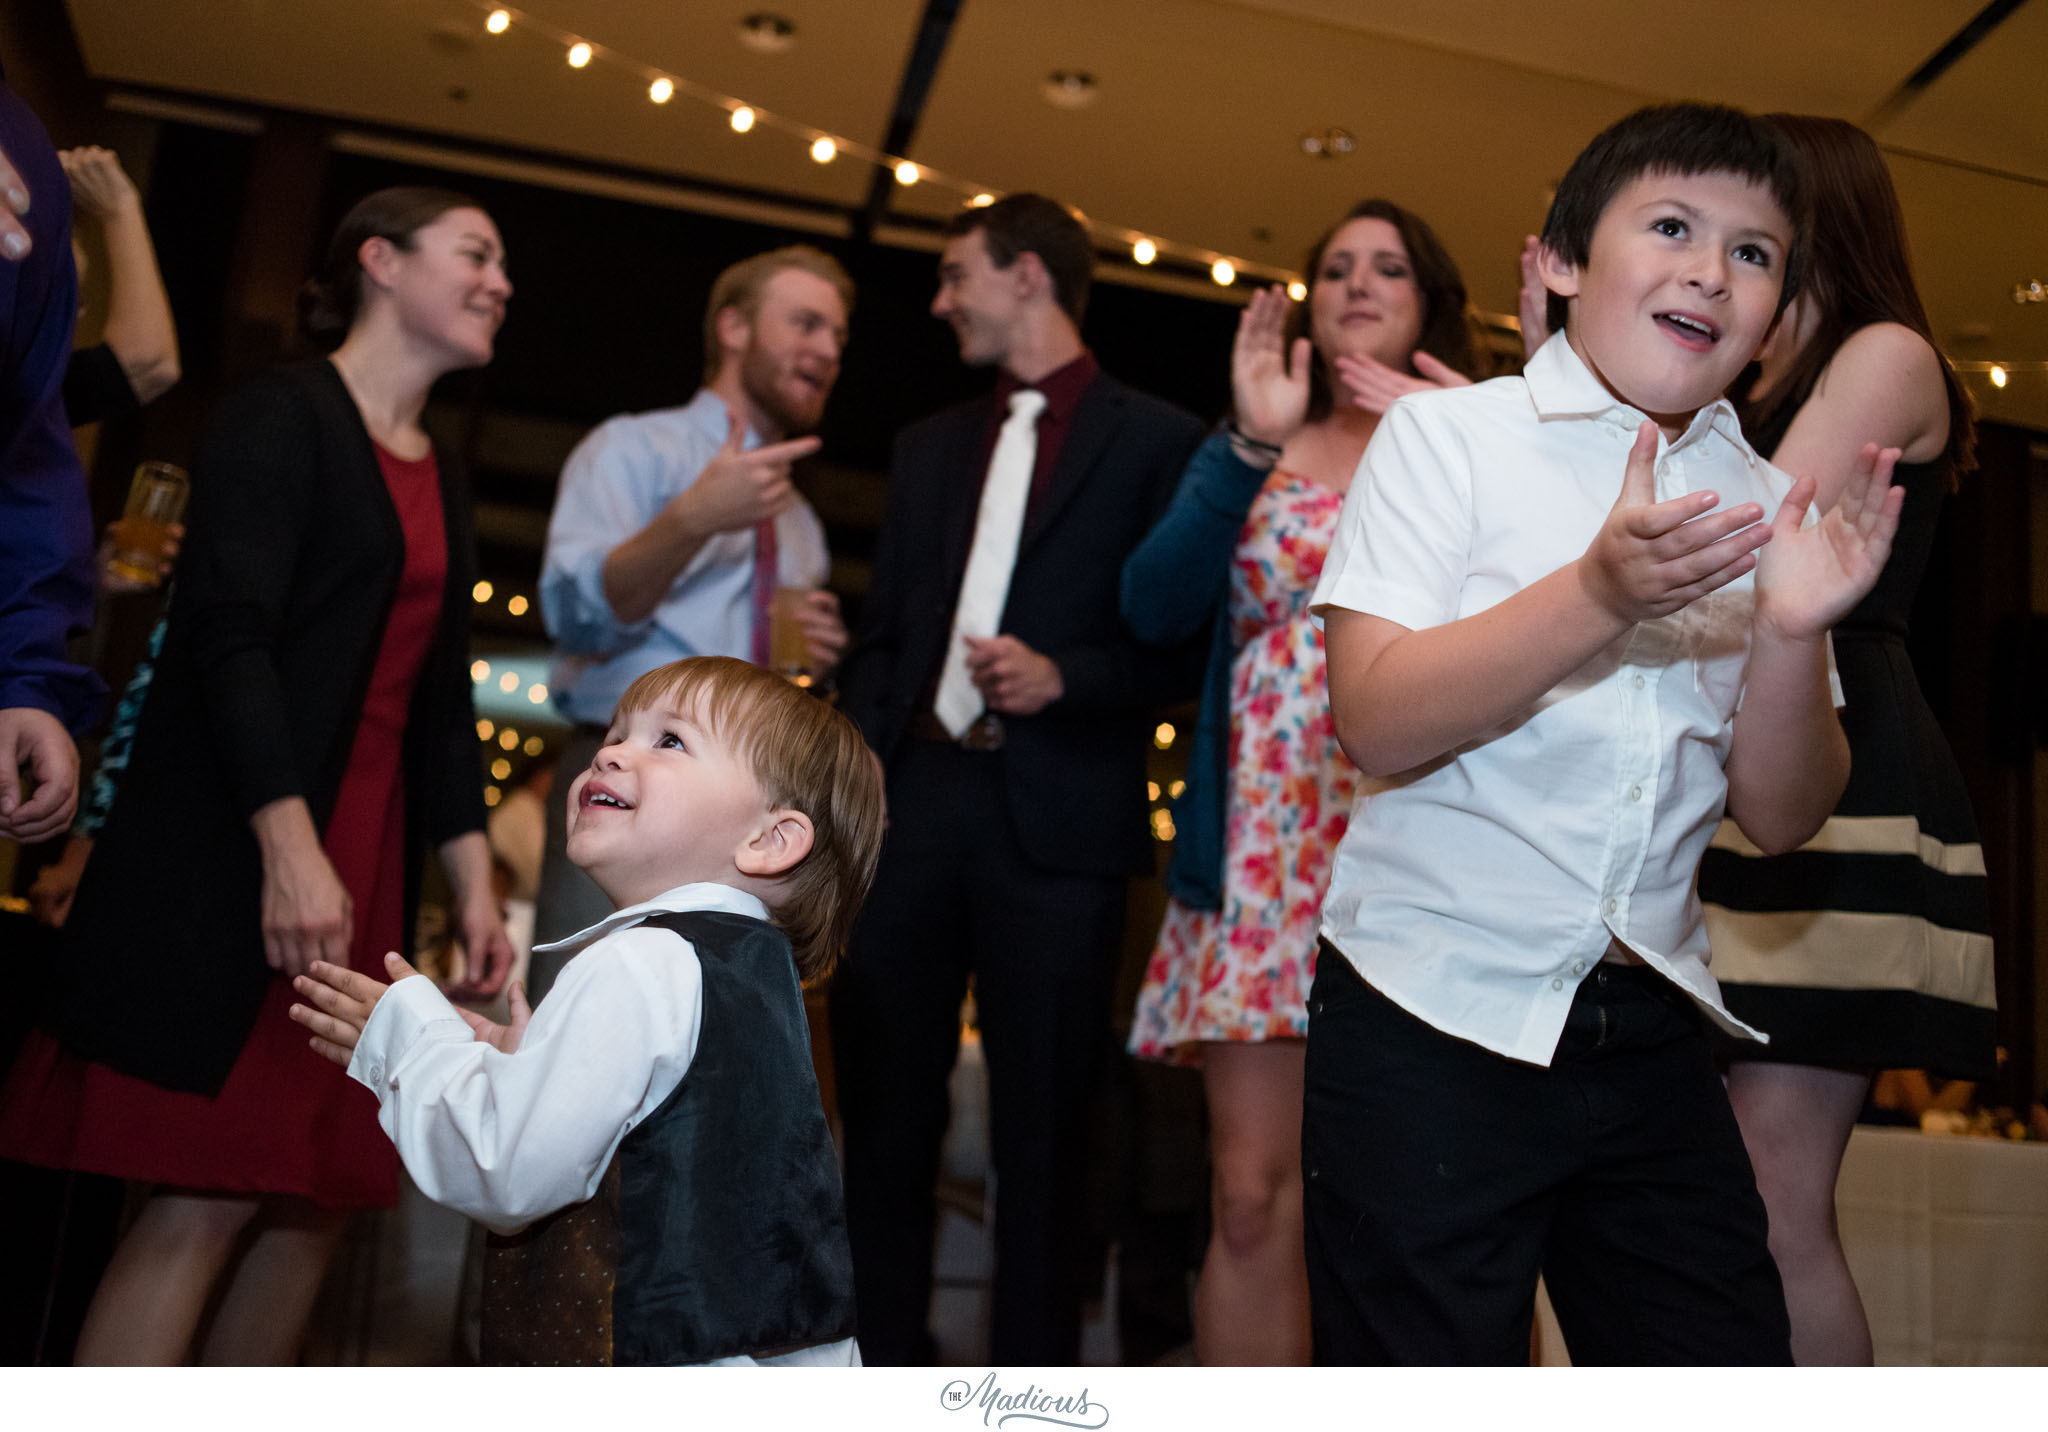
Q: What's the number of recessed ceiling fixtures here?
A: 4